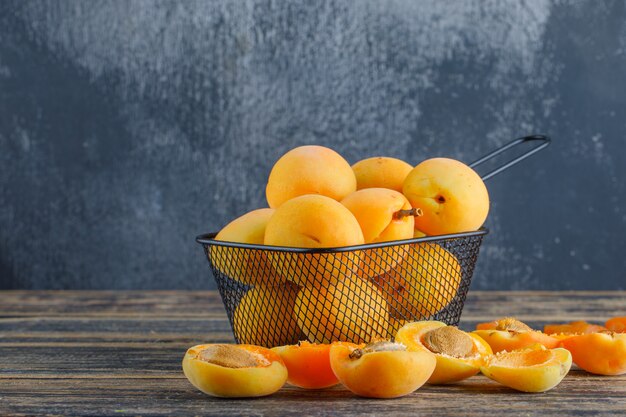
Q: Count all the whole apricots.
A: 9